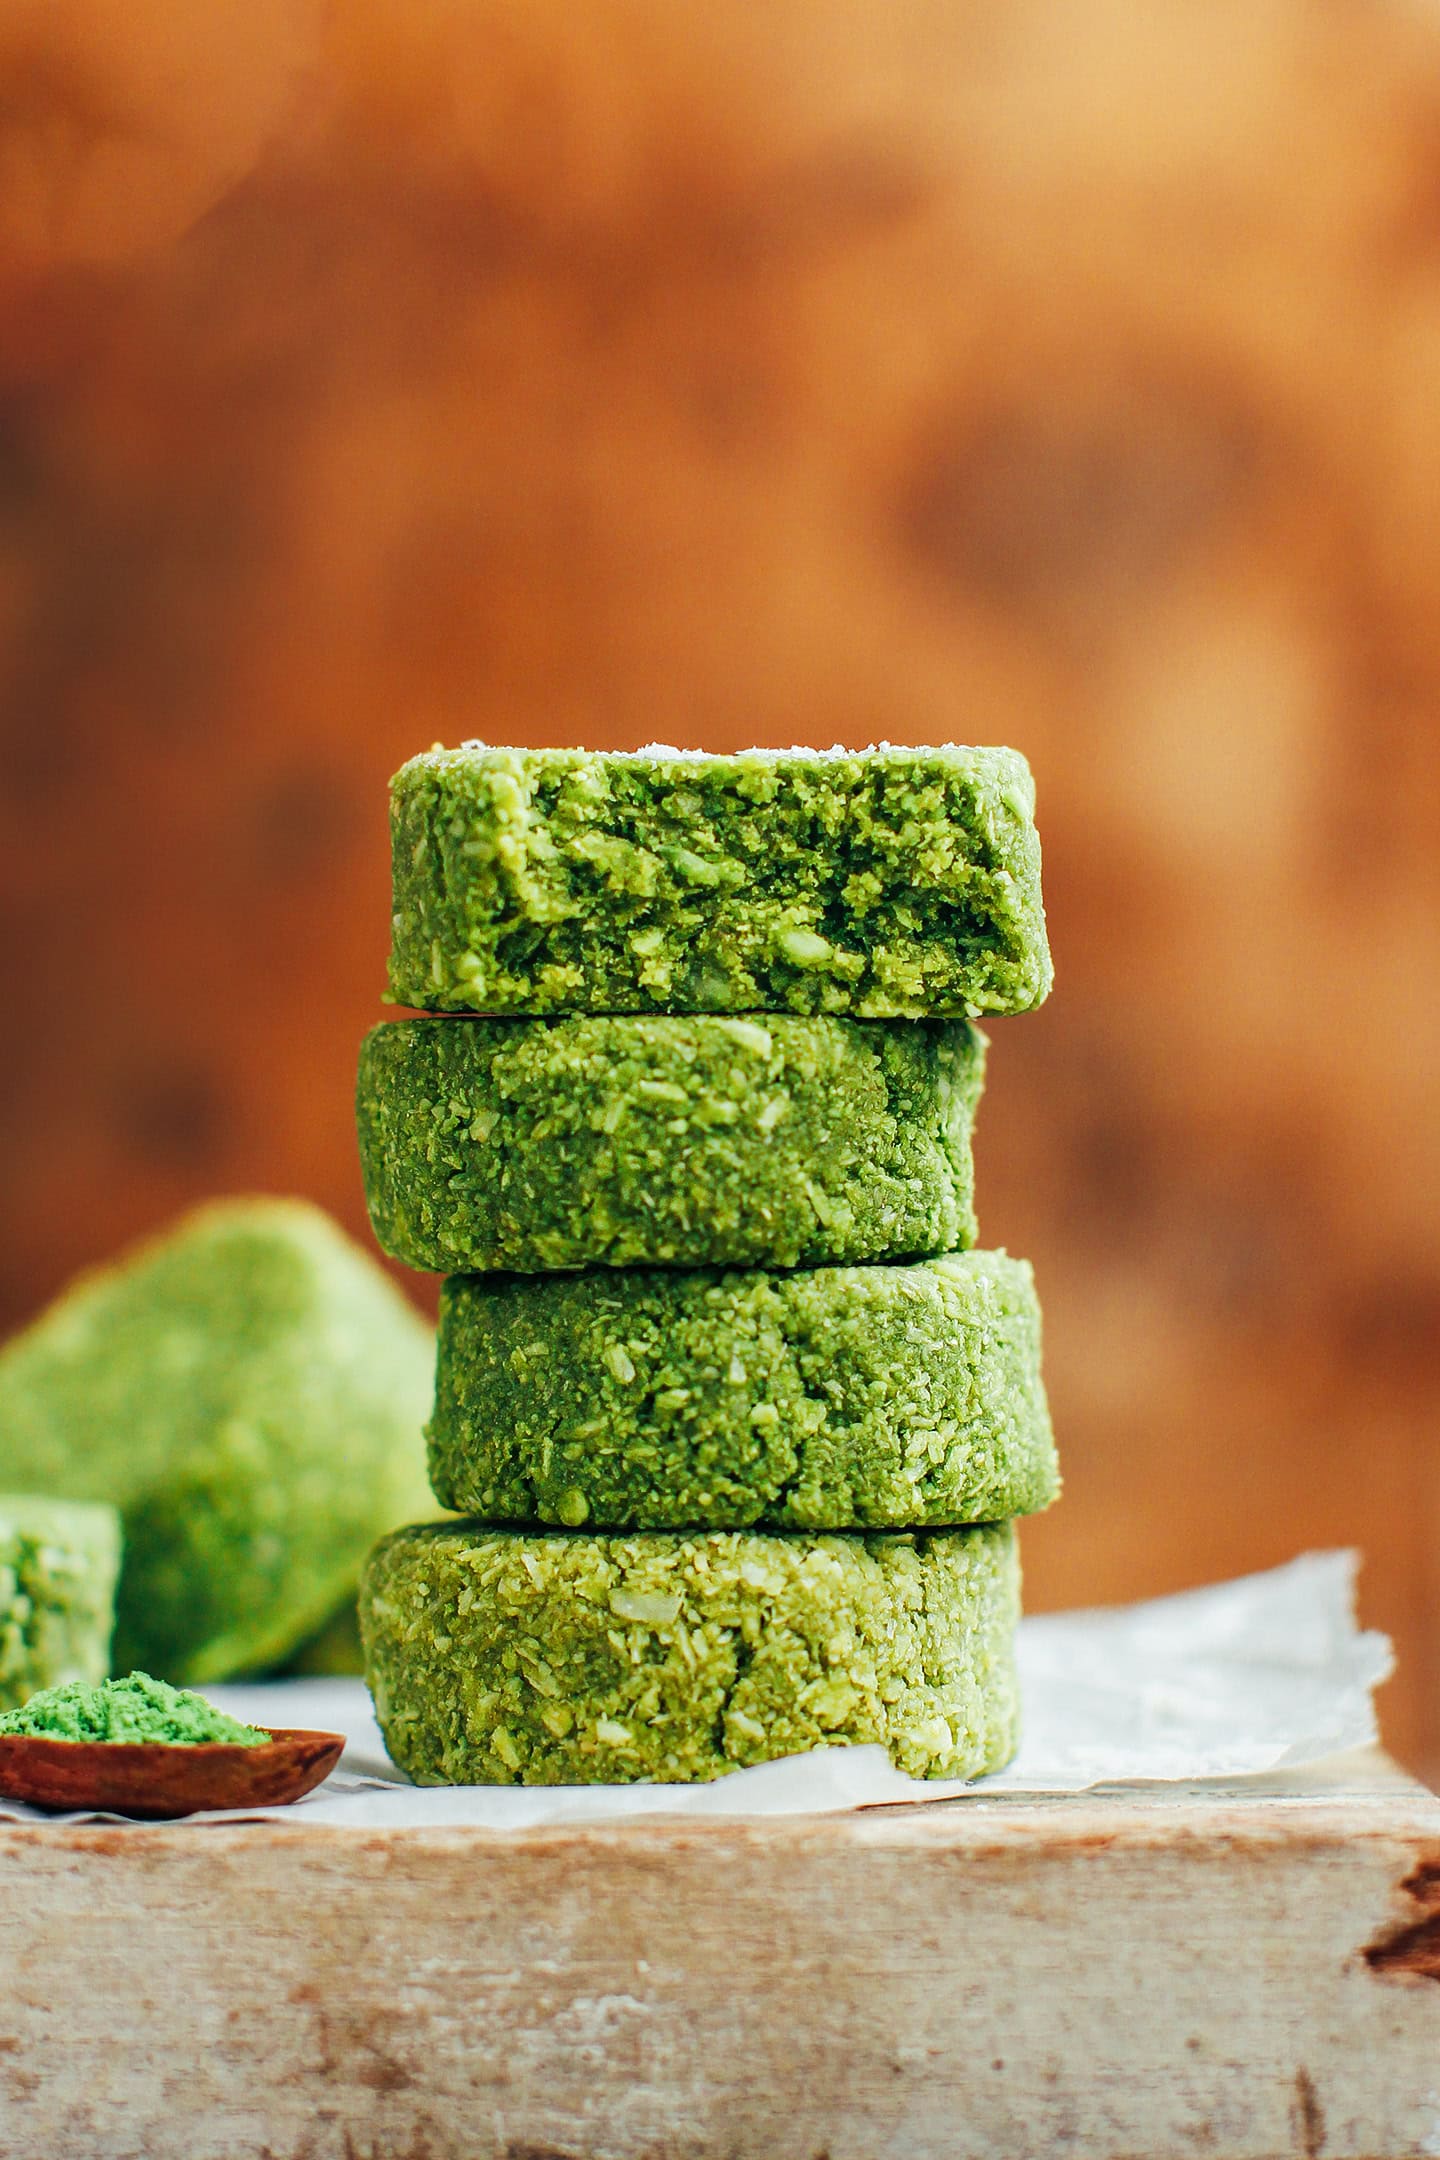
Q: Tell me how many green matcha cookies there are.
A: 6